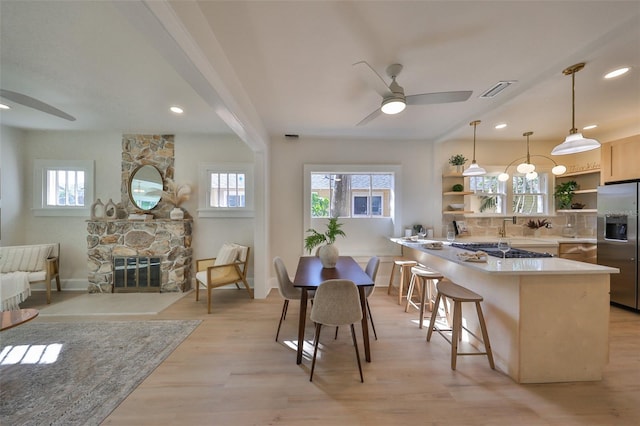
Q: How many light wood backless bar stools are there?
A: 3